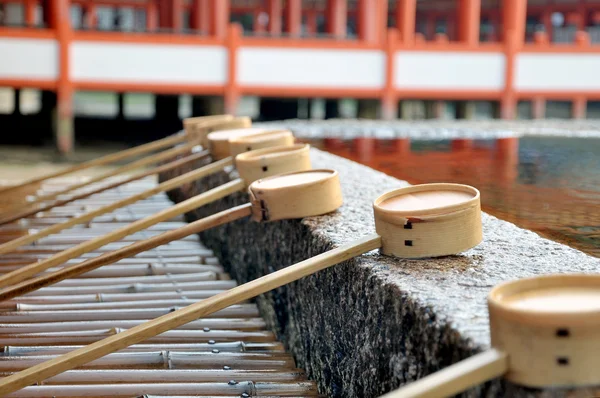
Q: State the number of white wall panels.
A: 5